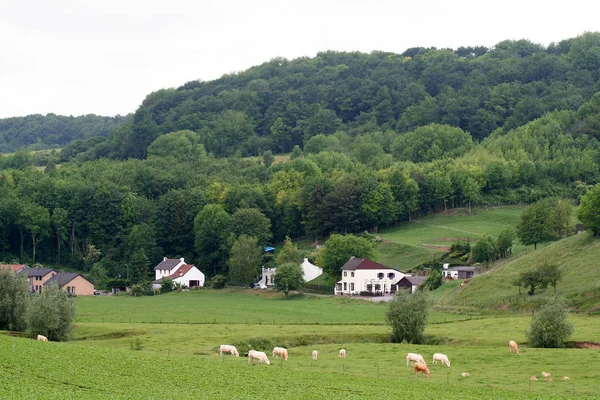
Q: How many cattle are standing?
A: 10